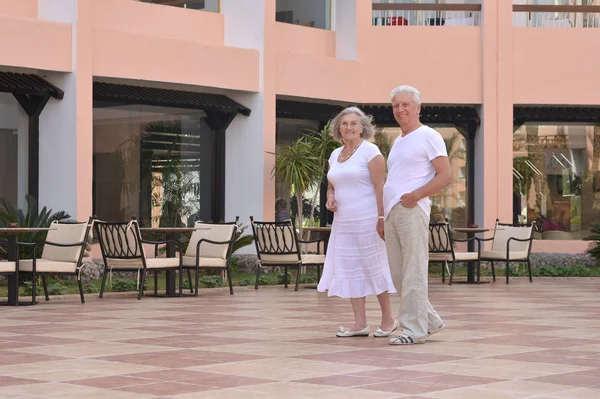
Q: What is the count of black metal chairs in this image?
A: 7